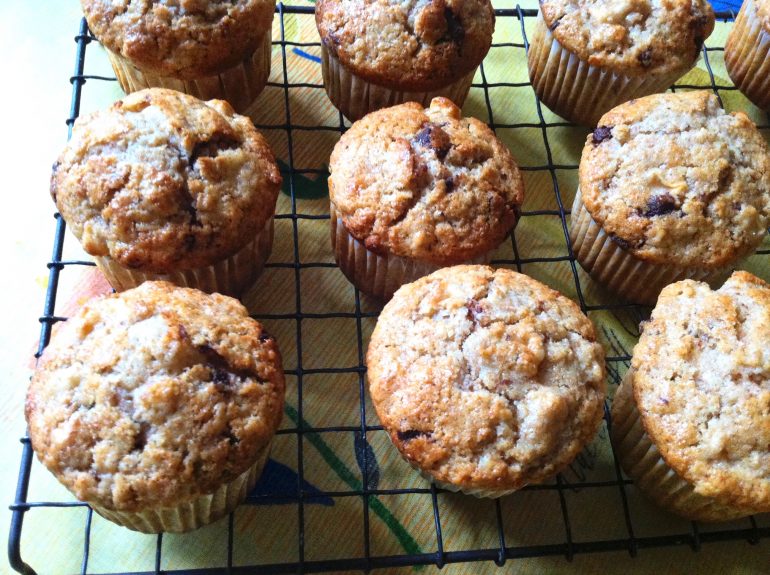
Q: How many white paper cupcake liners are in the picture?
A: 10